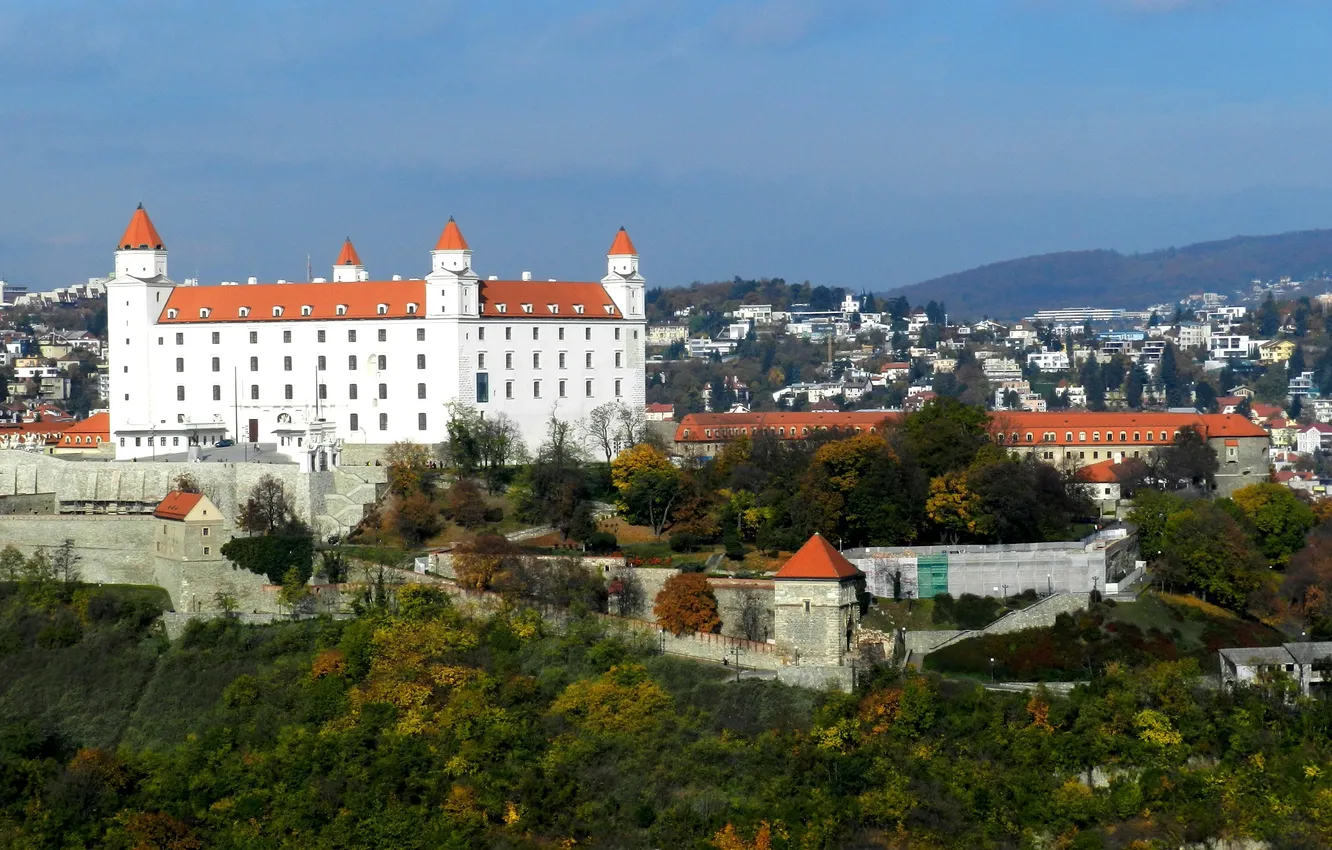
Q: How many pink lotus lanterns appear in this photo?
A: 0